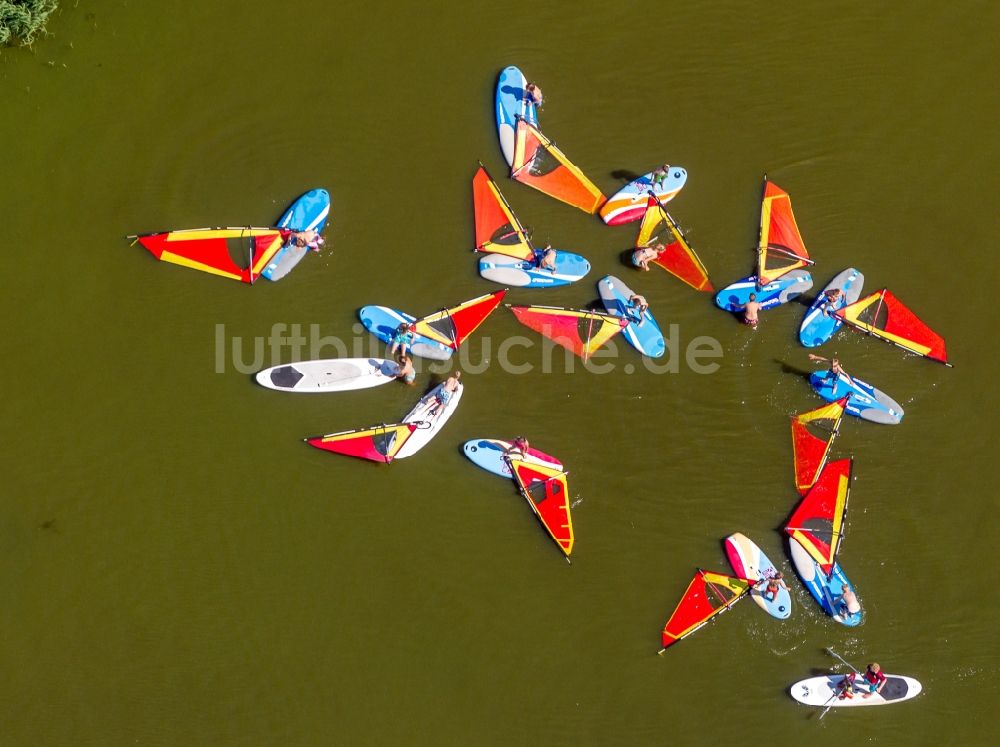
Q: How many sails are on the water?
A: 13